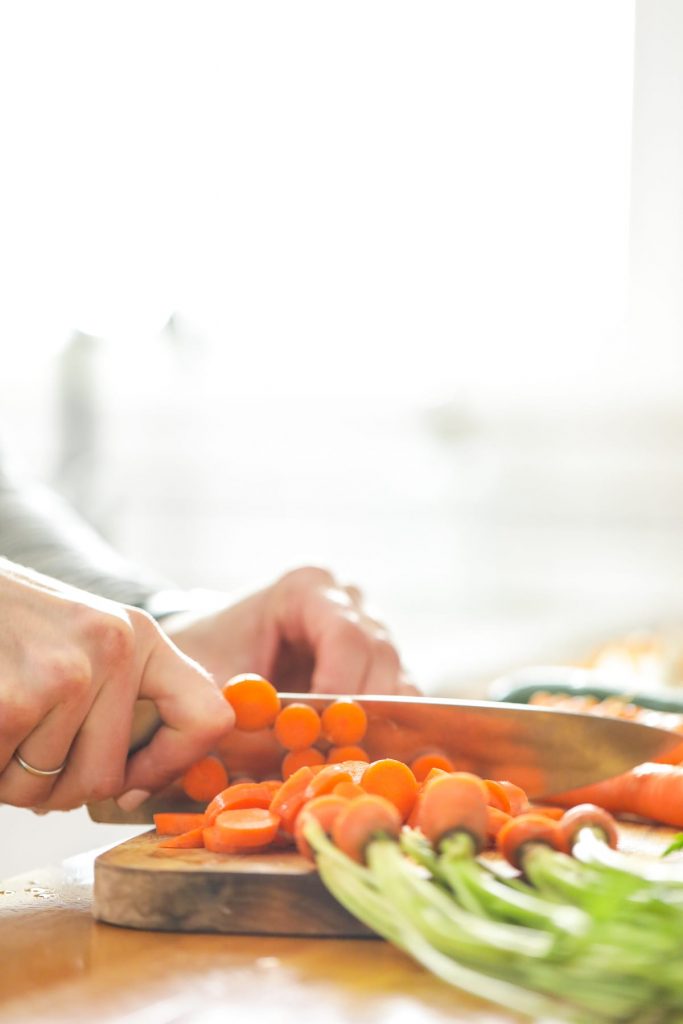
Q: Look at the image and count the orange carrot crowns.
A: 5